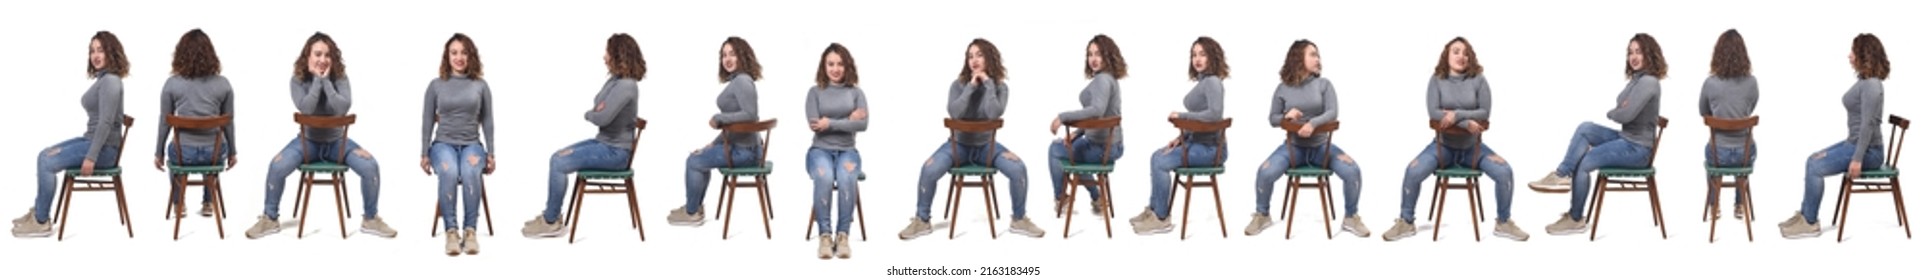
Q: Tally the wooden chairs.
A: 15